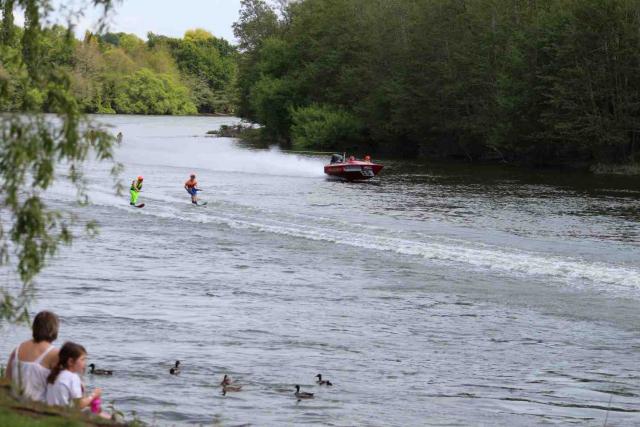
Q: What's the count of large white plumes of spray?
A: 1